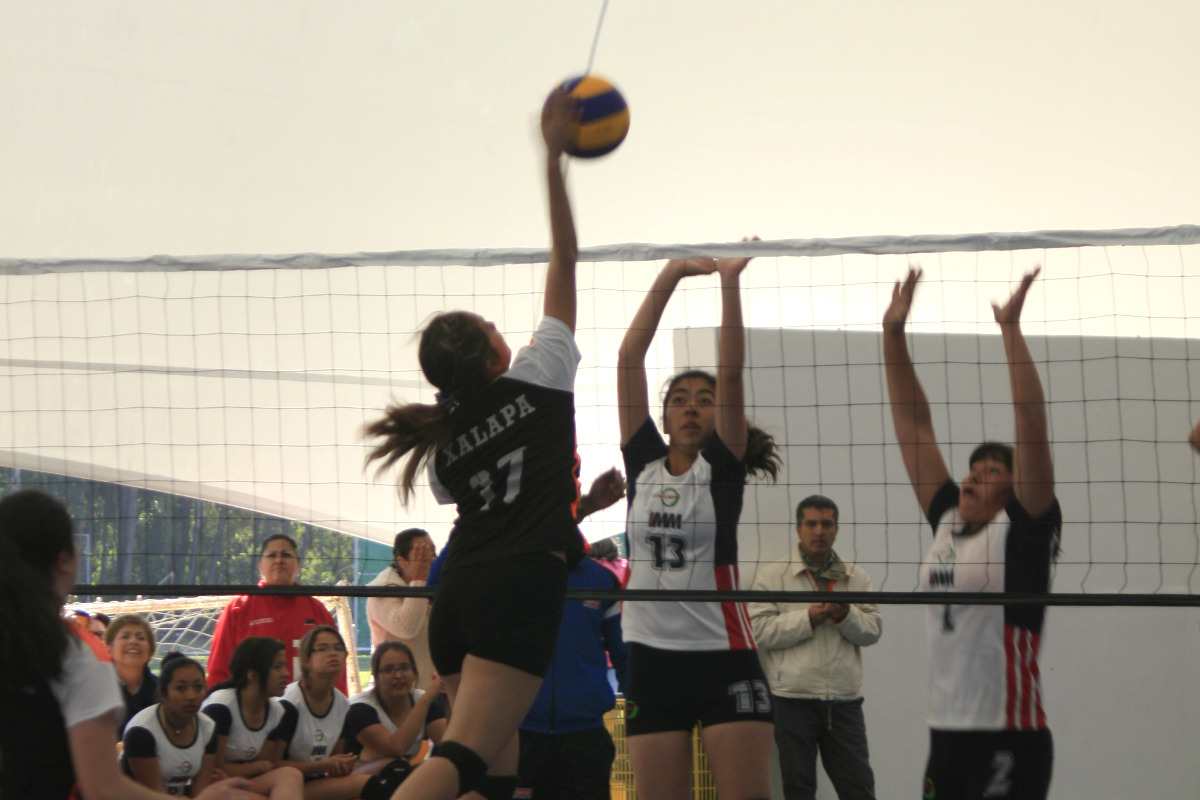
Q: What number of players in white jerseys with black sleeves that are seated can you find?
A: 4